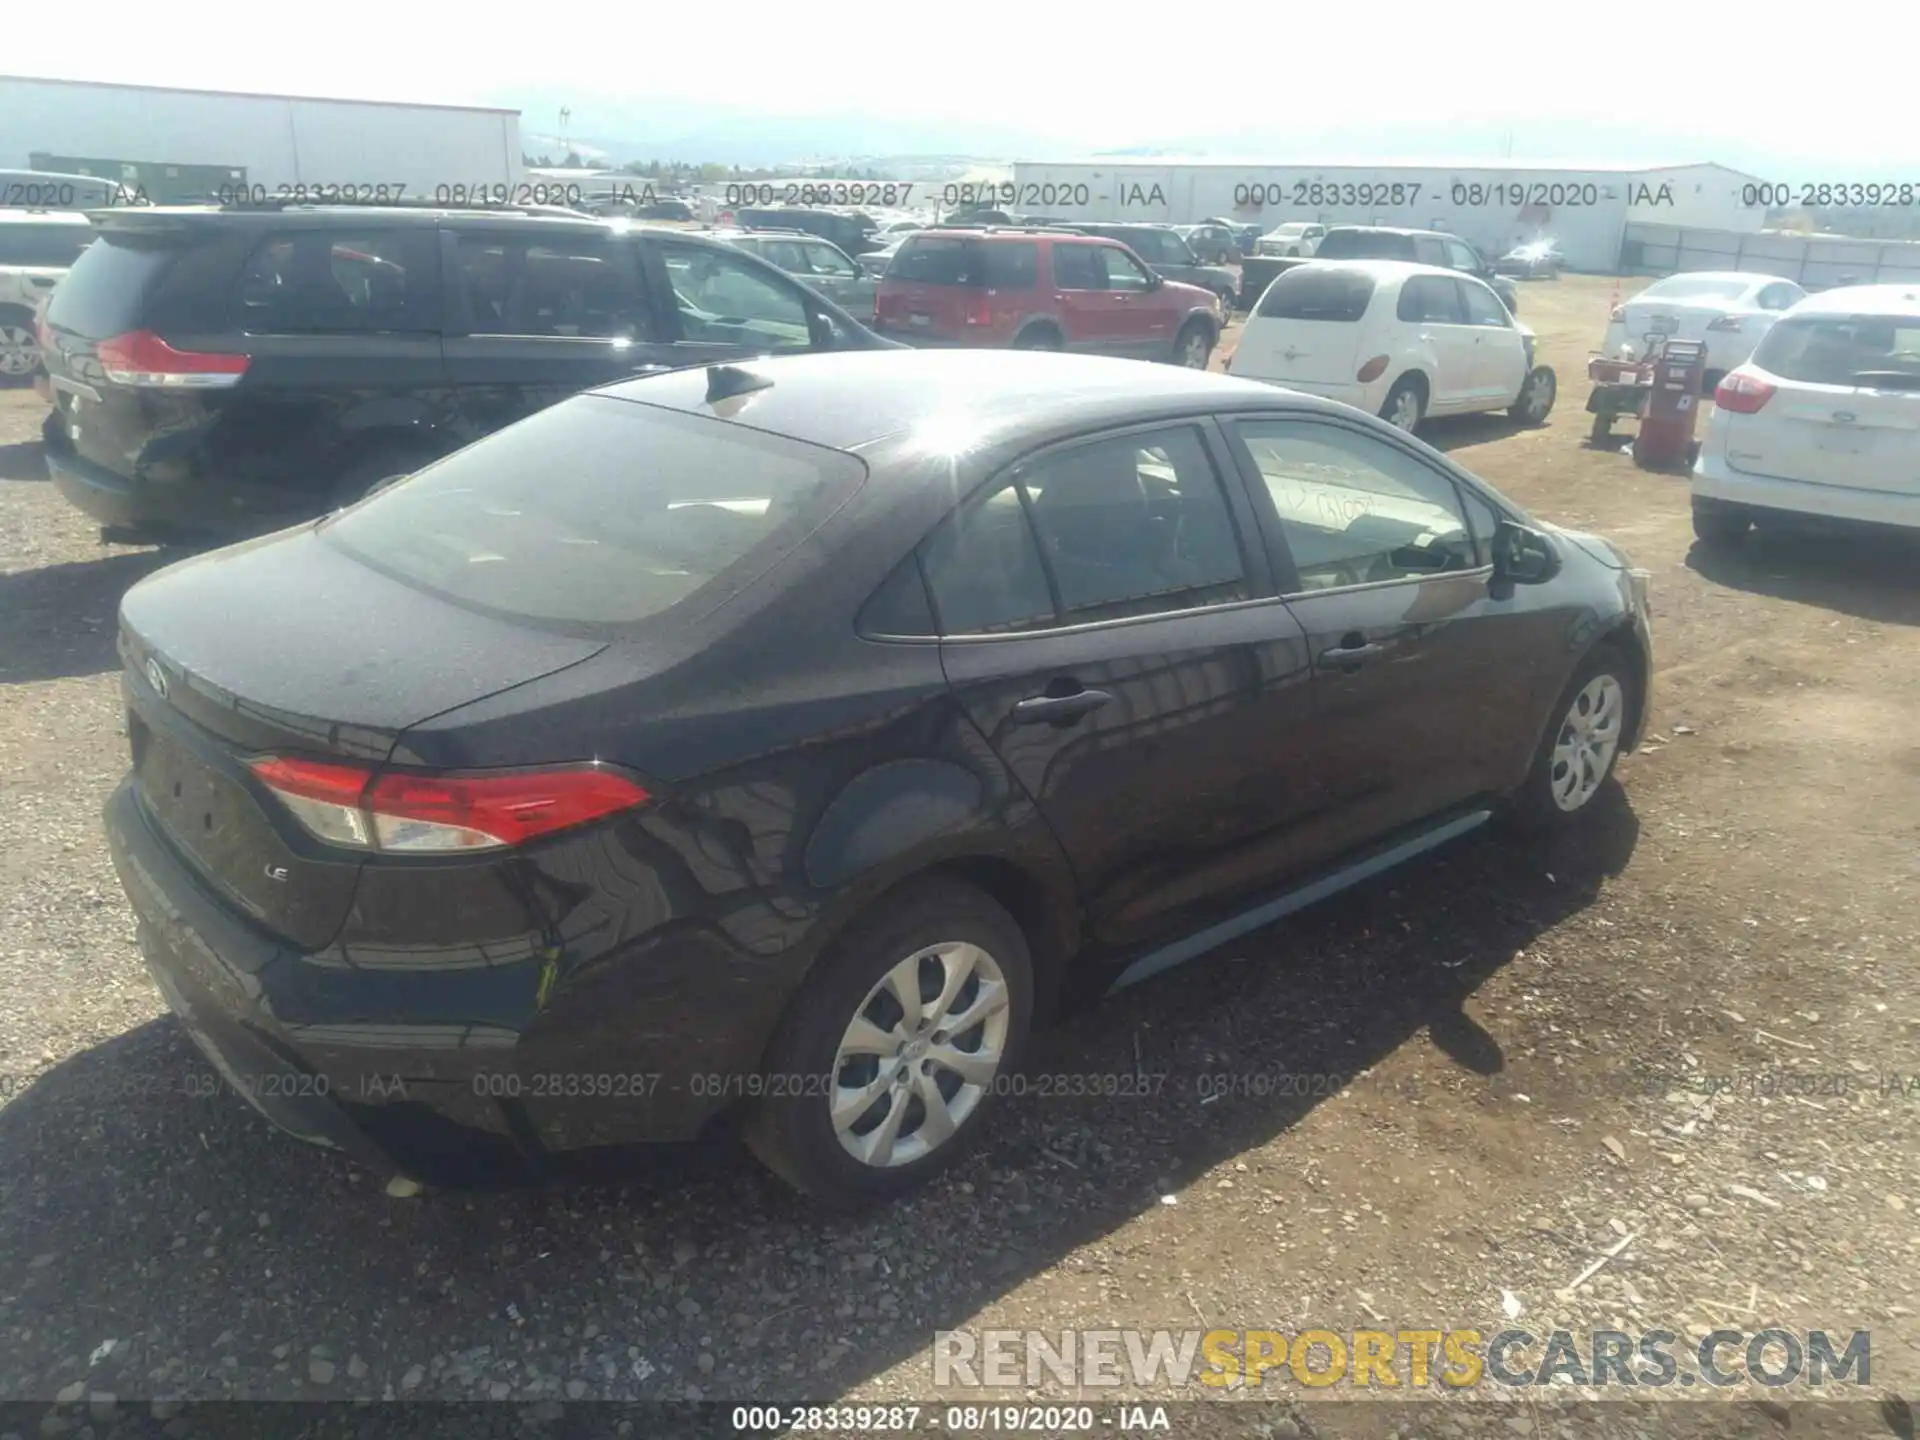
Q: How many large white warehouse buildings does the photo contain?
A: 2